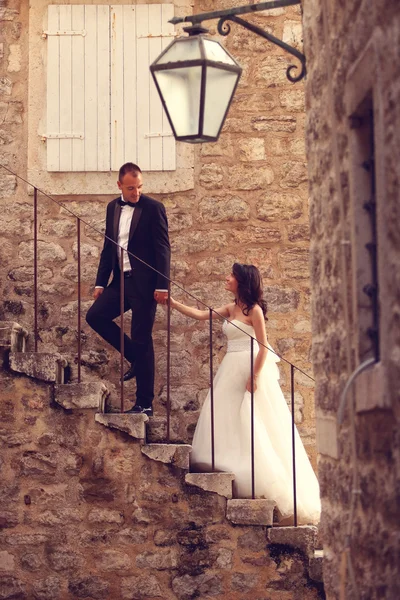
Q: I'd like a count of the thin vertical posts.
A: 7